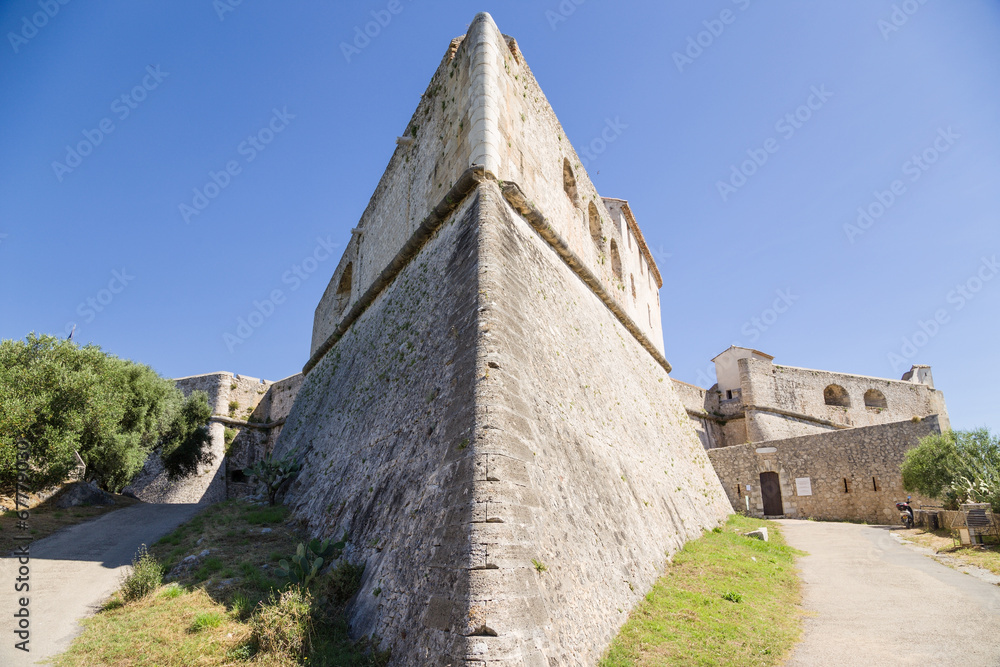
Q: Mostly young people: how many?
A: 0